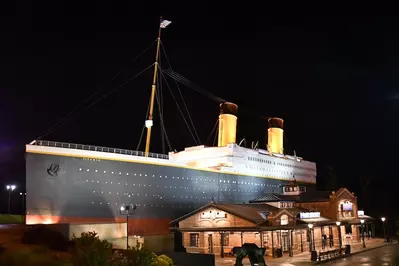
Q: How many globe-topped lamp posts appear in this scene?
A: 4